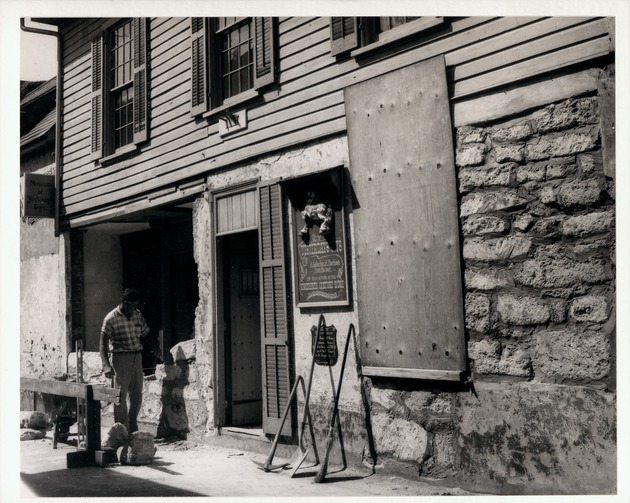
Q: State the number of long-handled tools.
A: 3